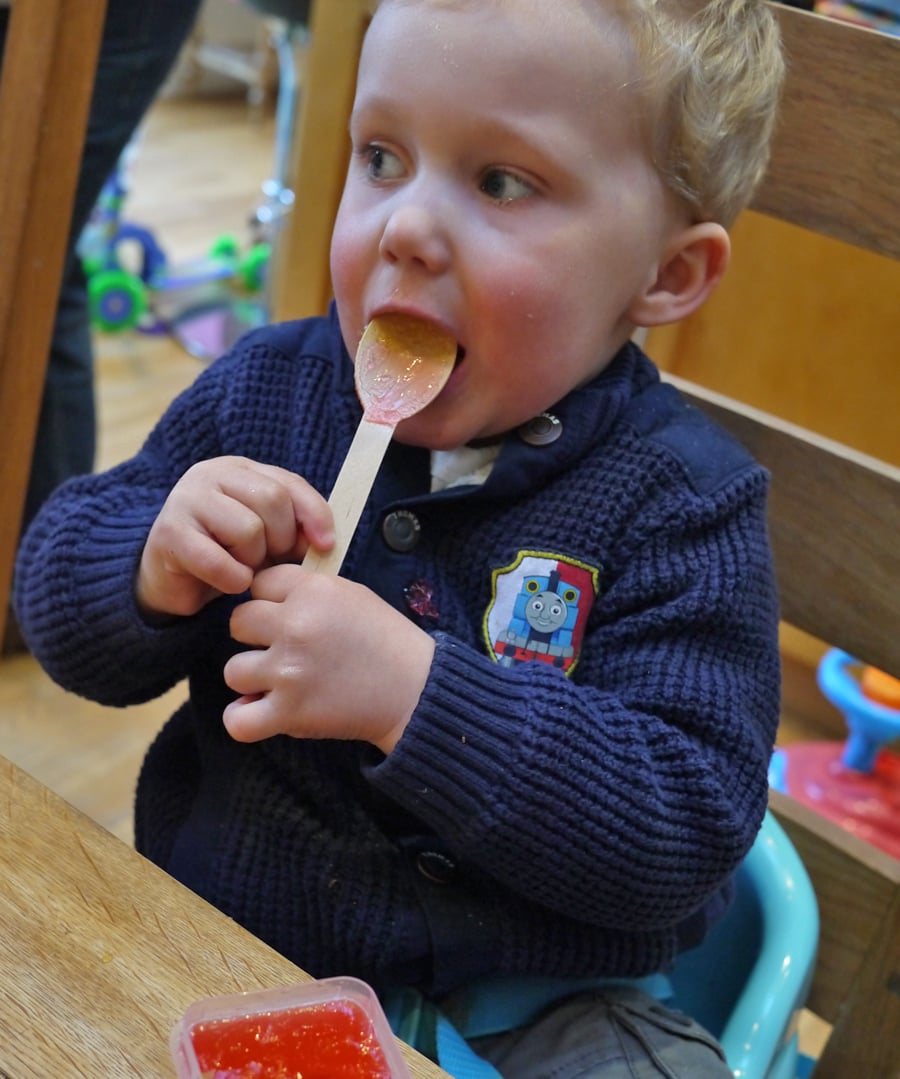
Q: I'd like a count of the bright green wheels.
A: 3